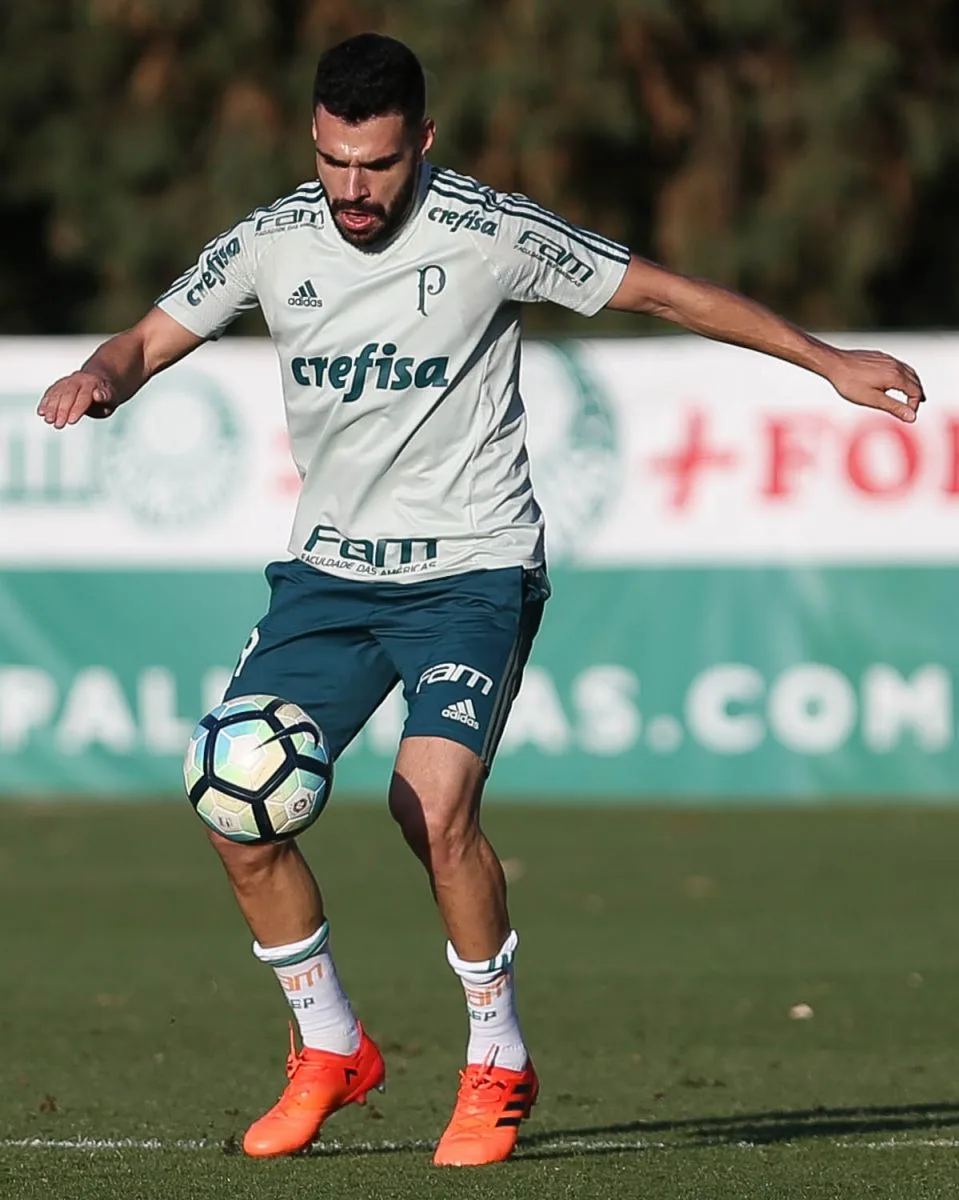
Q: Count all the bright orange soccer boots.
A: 2